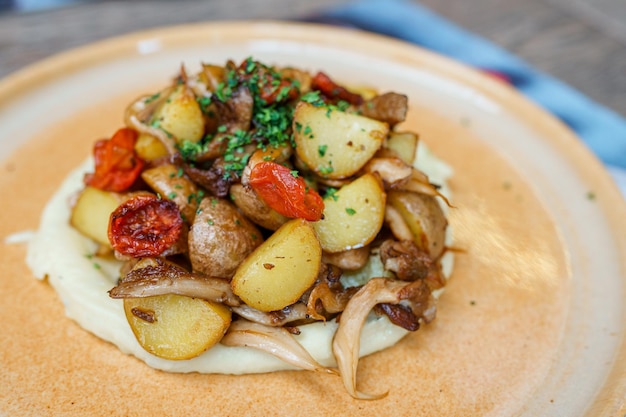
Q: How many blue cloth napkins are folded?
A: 1